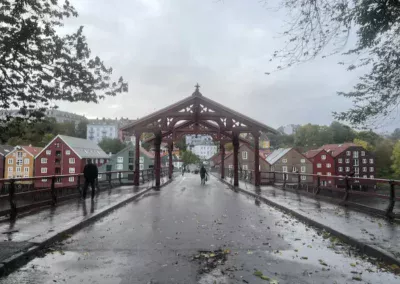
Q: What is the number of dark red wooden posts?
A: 6